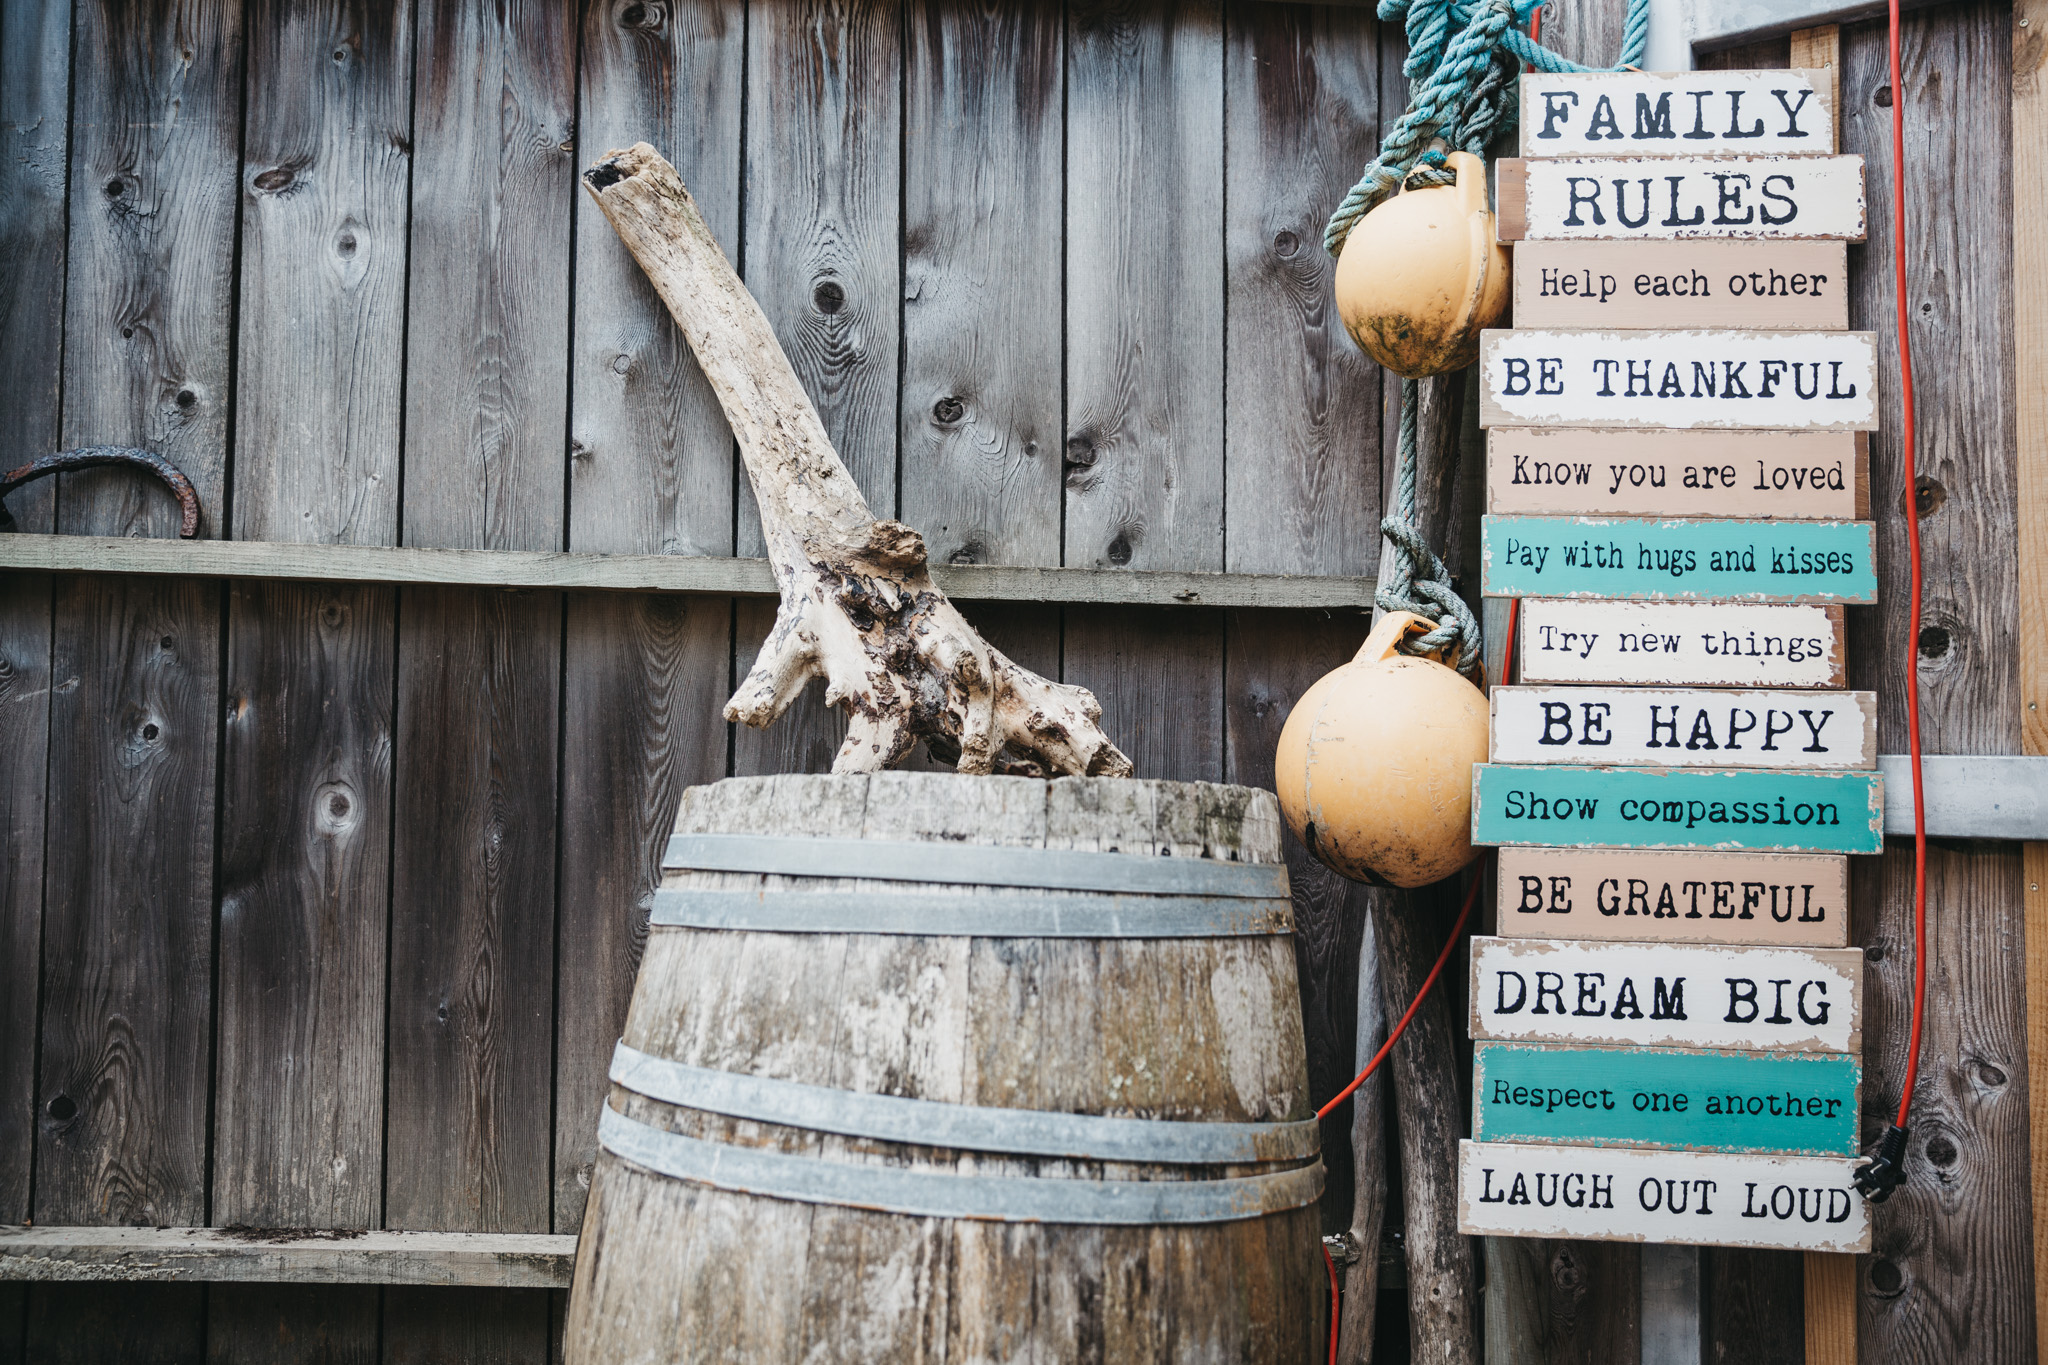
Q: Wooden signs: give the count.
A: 13